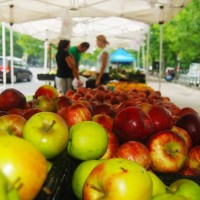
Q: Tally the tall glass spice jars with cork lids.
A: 0